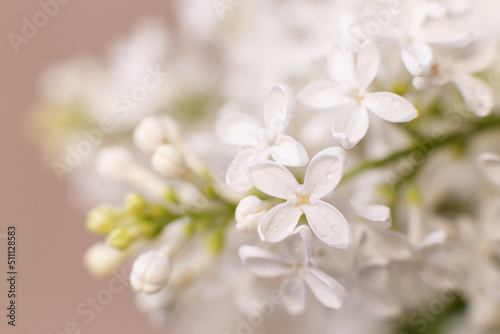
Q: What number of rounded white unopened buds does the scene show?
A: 6